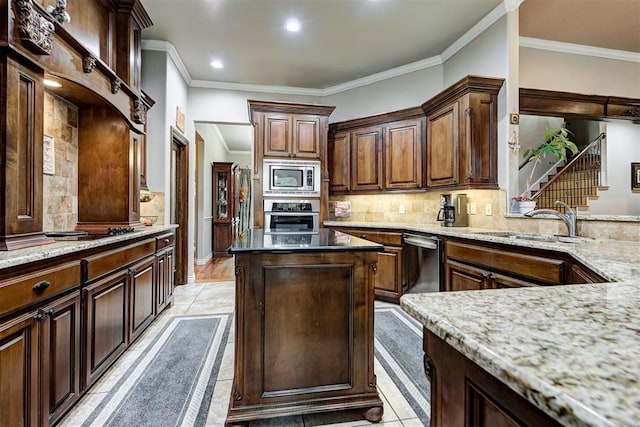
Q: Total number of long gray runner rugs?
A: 2